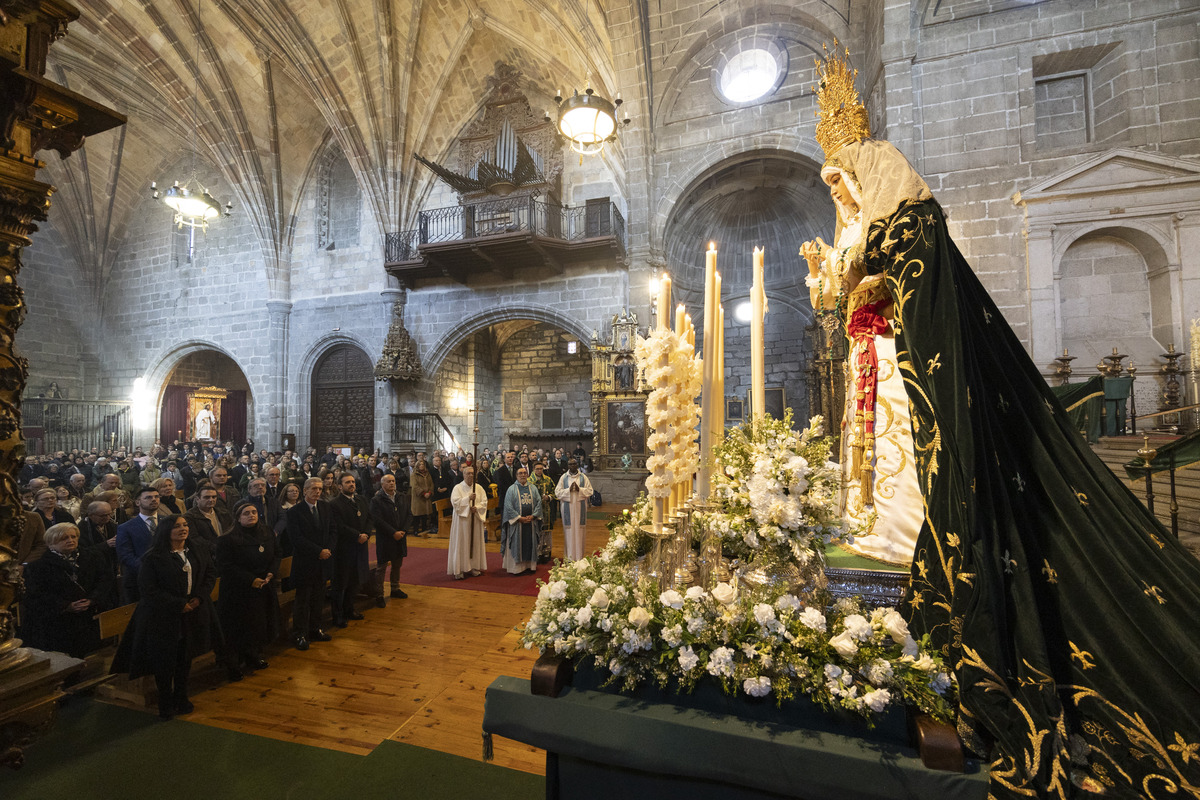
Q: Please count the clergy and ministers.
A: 4